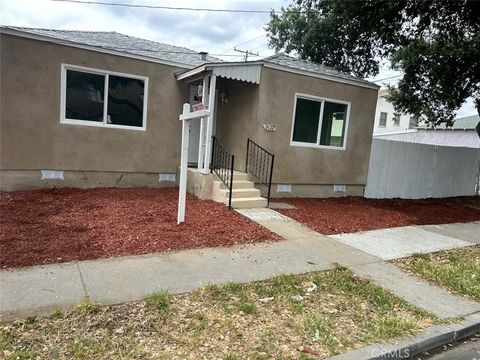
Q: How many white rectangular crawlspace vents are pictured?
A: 4